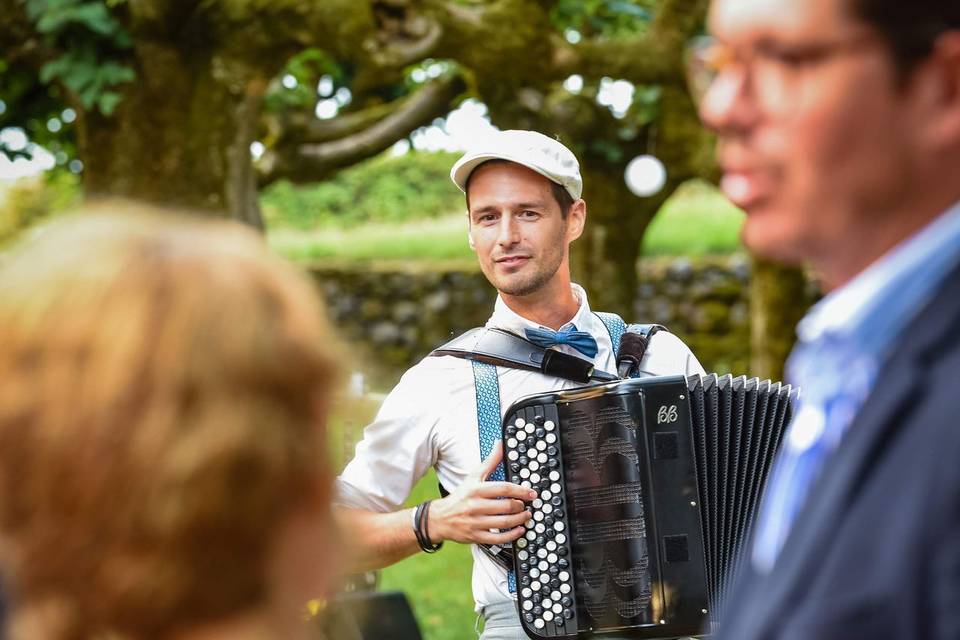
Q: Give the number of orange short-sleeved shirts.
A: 0